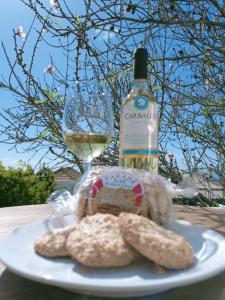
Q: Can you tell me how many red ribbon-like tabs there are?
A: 2